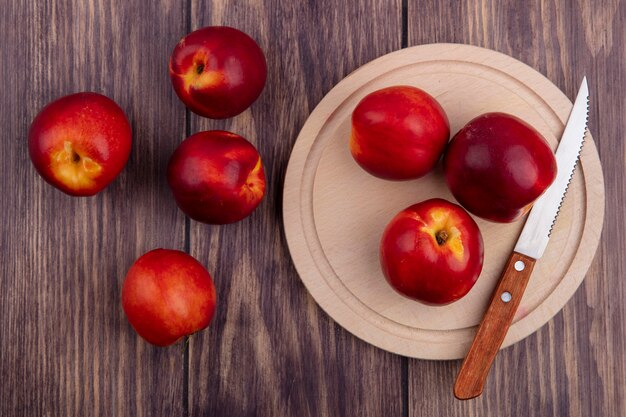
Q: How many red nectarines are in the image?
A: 7